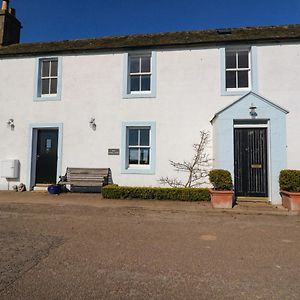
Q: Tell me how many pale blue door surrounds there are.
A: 2